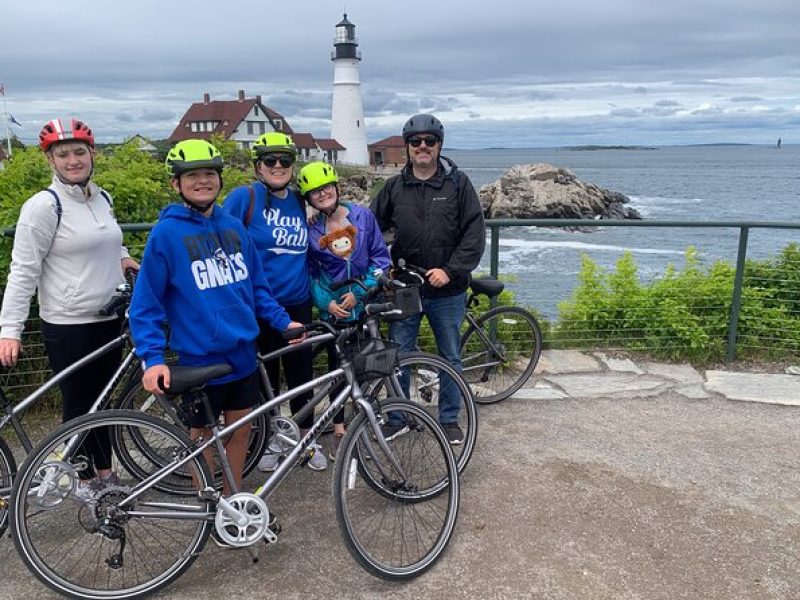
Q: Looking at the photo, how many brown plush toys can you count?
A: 1